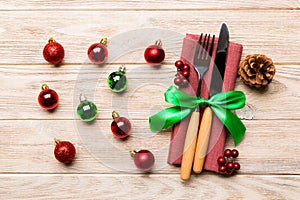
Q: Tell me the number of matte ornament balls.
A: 2